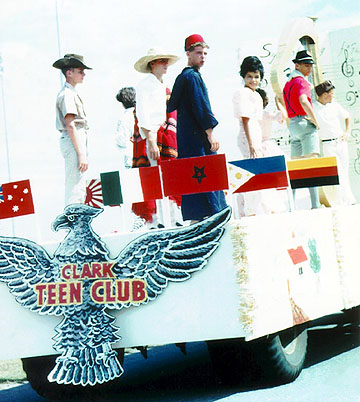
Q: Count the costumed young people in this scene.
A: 8